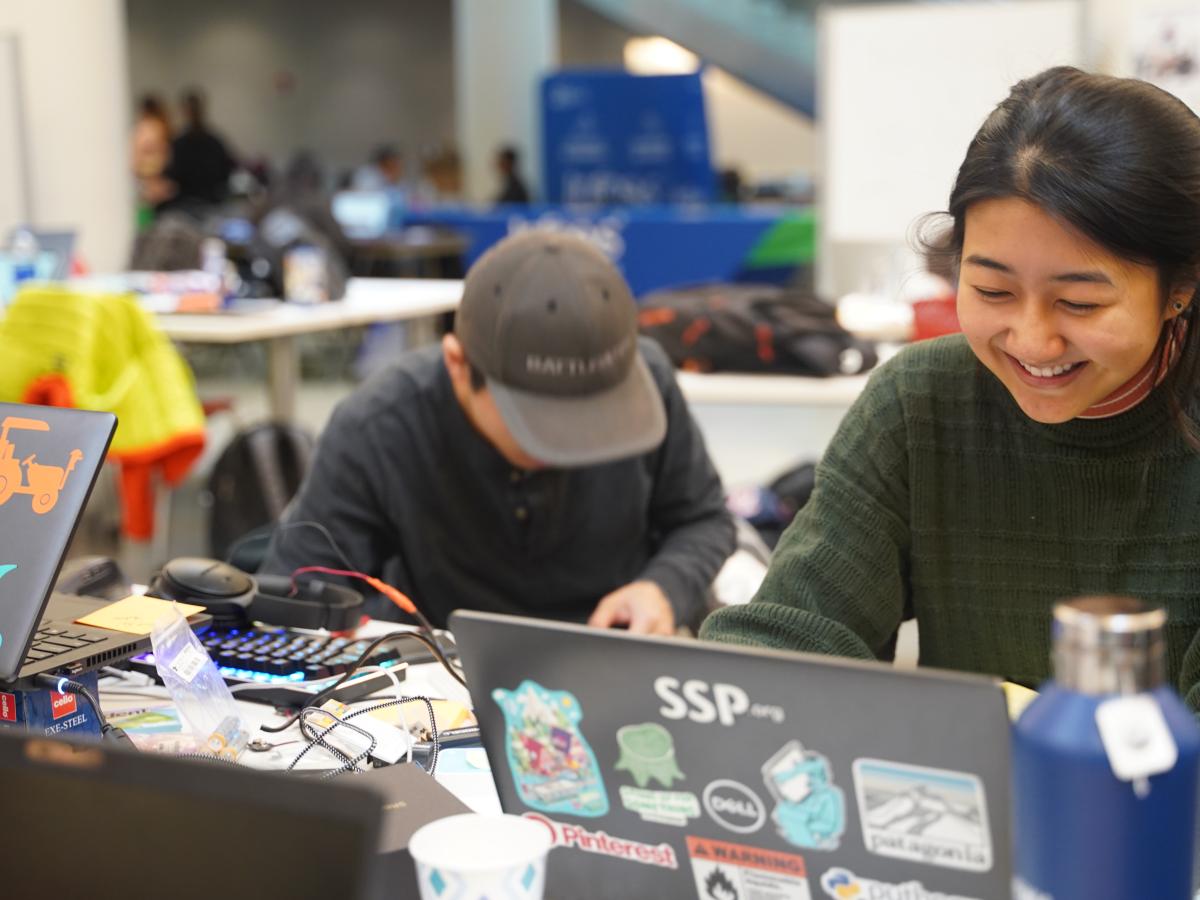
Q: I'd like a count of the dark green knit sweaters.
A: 1